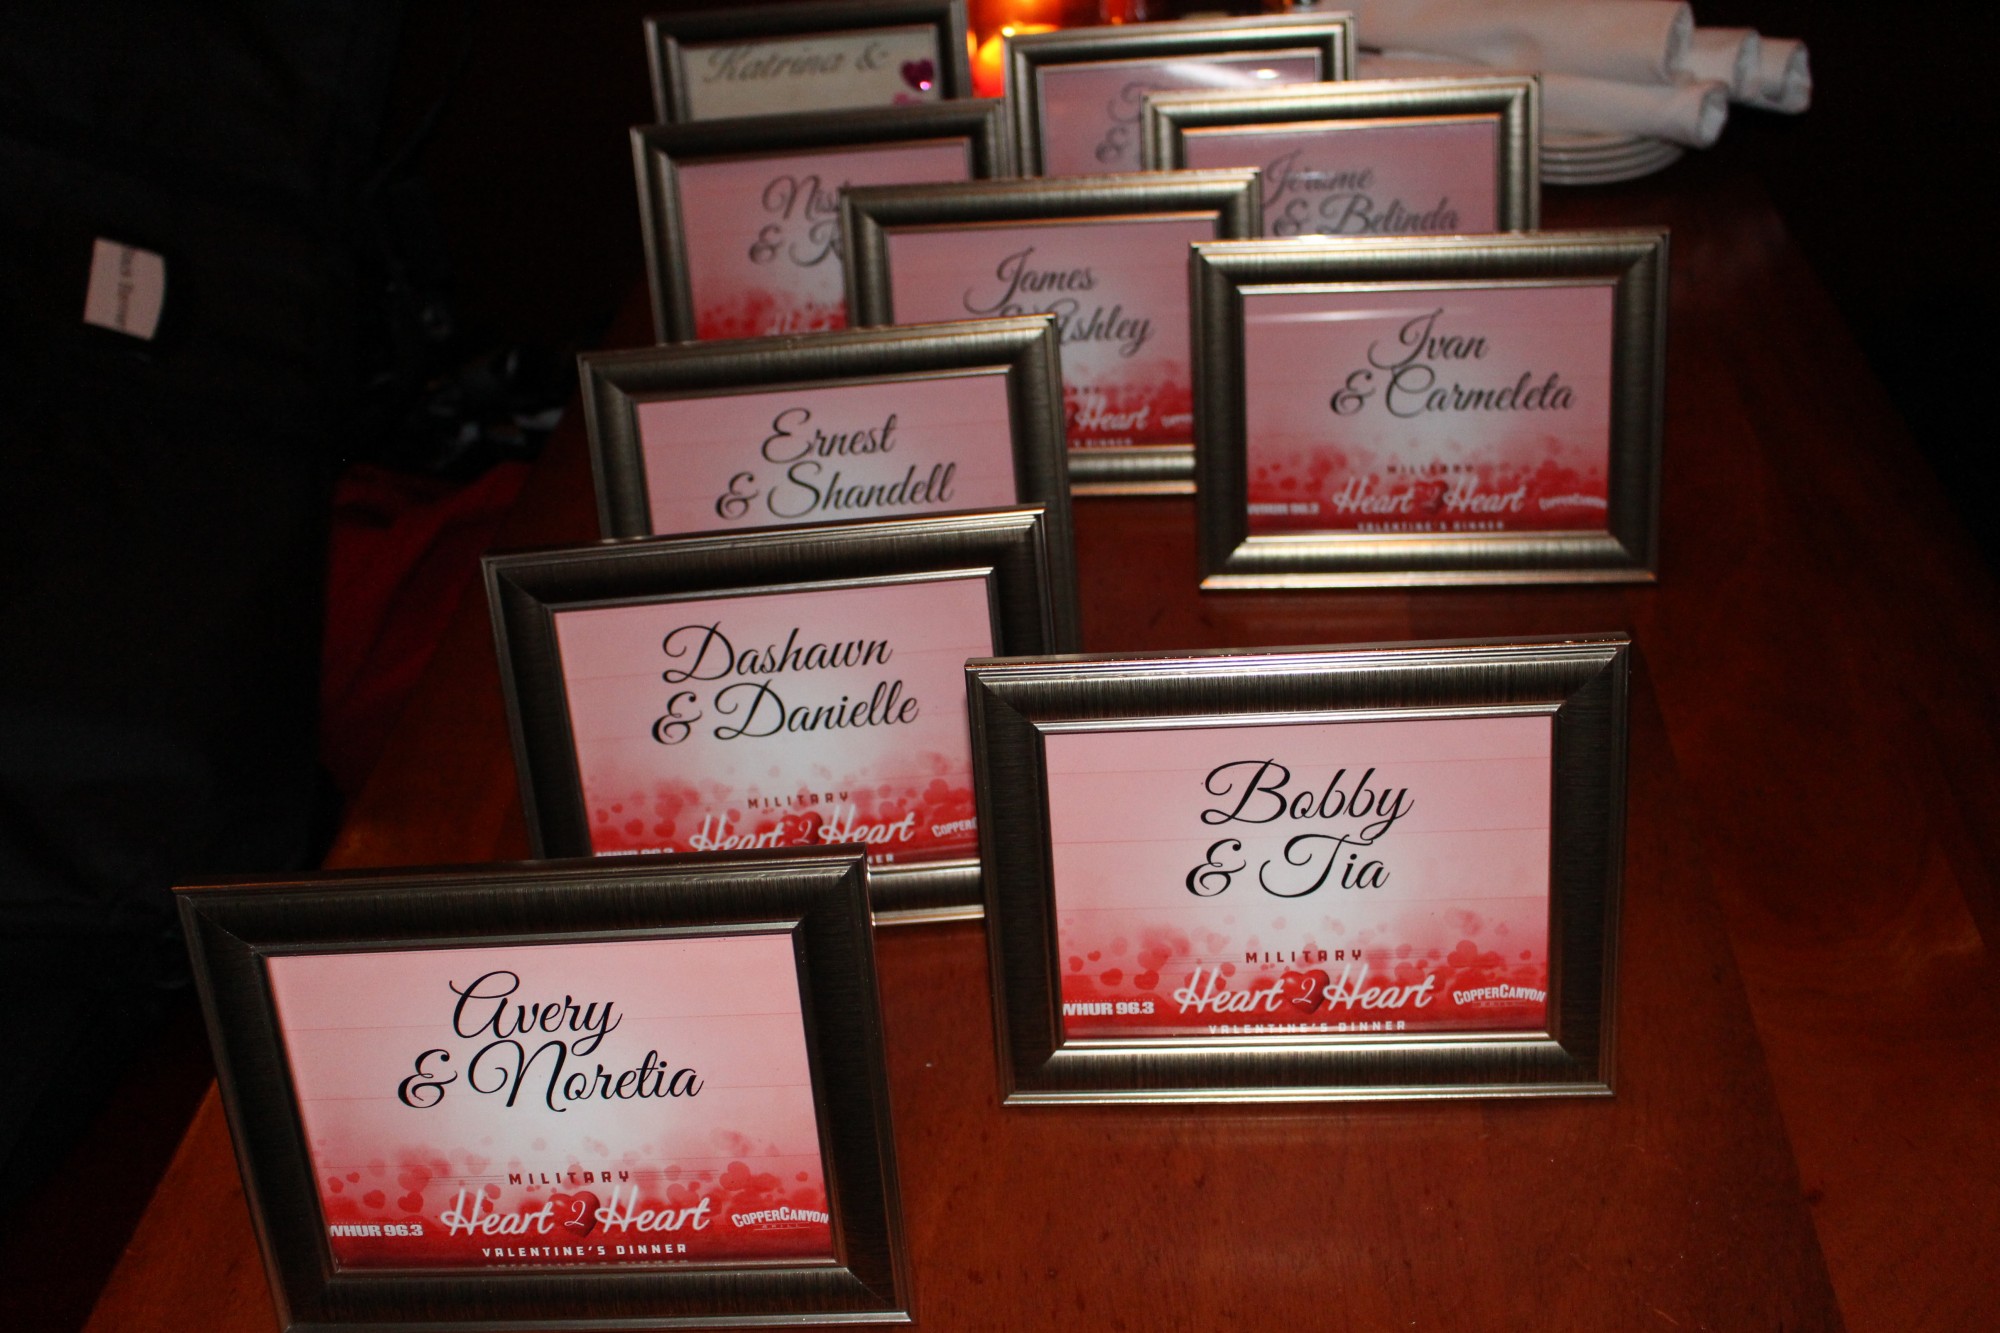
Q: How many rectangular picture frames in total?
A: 10